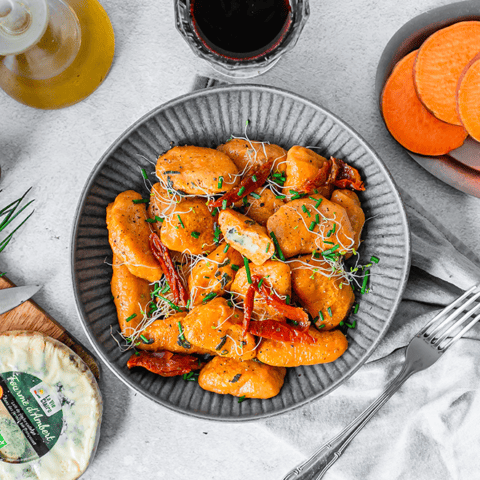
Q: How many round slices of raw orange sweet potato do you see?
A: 3